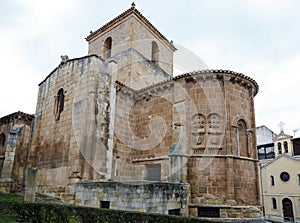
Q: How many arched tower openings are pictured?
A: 2